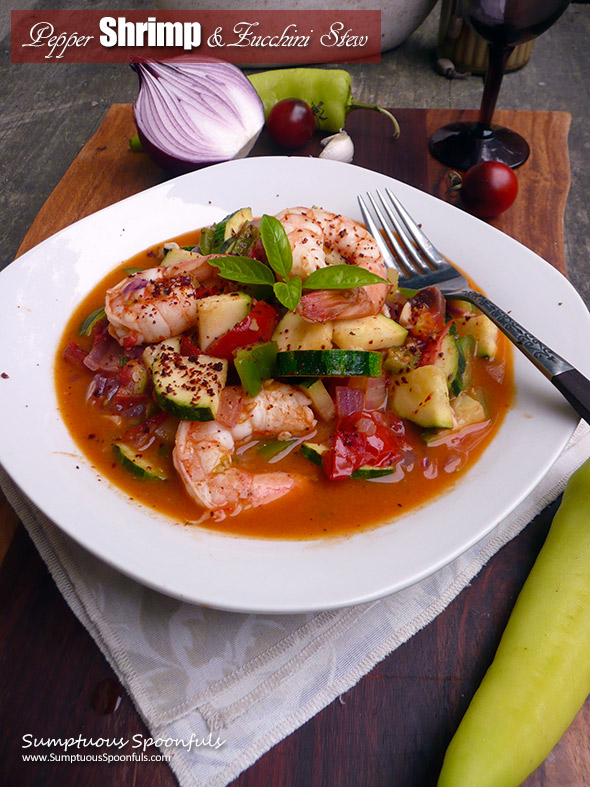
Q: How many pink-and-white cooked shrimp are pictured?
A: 3